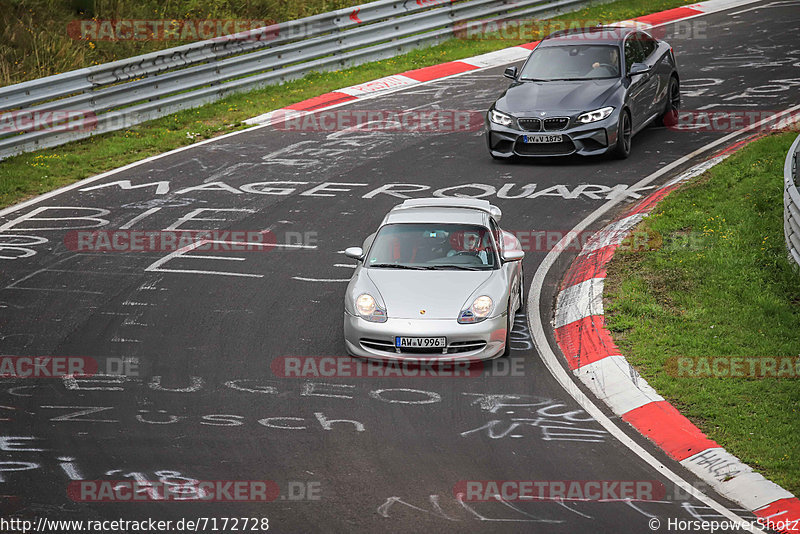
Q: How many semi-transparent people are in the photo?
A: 0